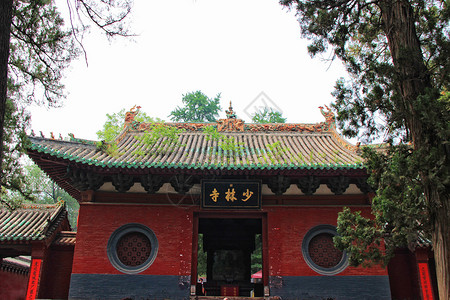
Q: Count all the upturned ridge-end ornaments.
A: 2